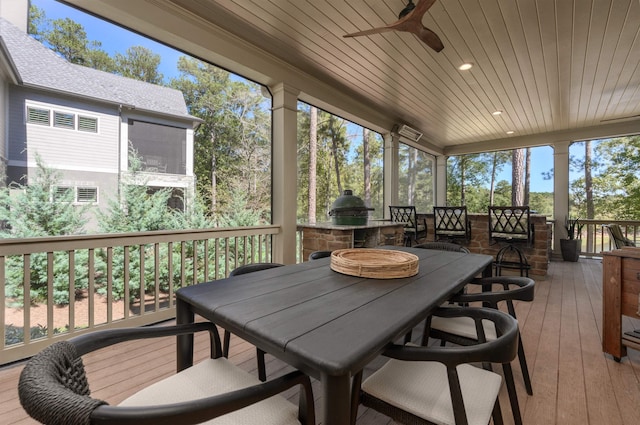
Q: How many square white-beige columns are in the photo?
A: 4